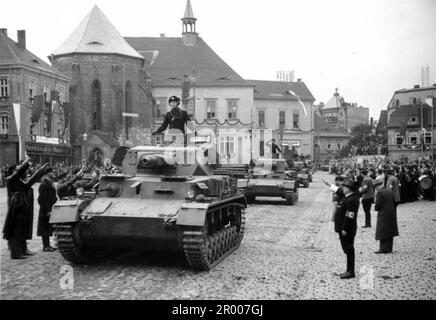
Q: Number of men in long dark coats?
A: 4